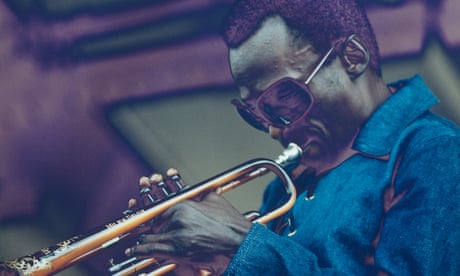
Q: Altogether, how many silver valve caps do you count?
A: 3